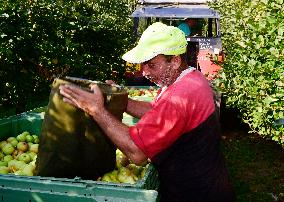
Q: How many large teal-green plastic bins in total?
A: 2